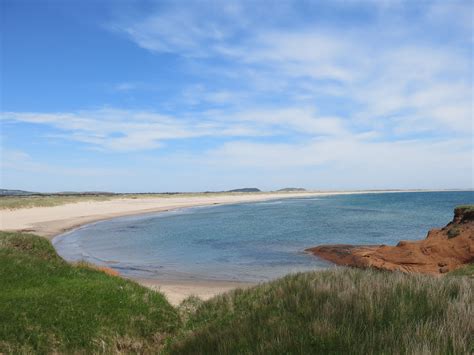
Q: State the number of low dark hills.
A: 2